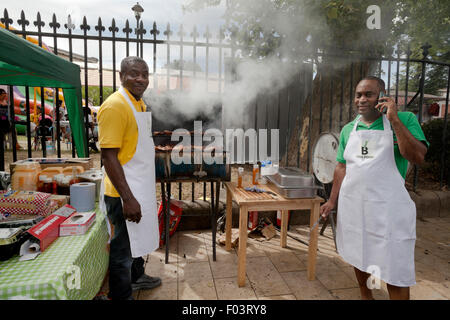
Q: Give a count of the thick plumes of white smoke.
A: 1